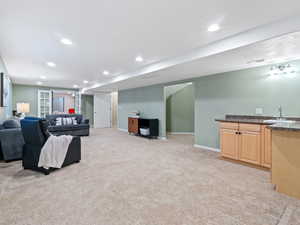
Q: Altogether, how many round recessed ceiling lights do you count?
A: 9